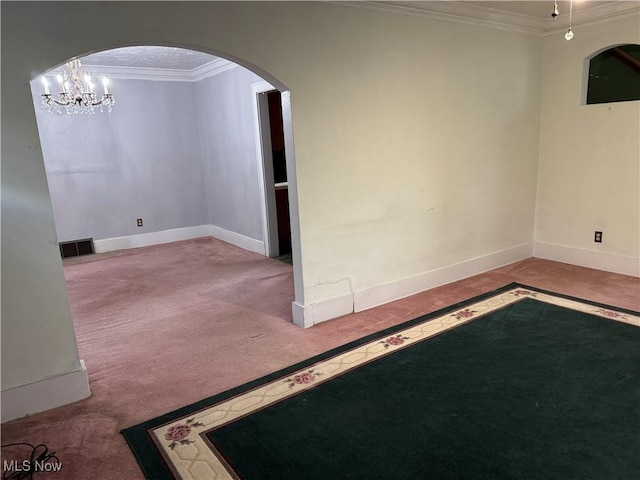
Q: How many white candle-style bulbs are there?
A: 6